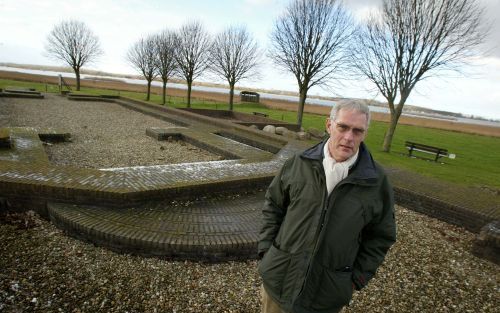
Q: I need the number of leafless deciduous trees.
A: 7